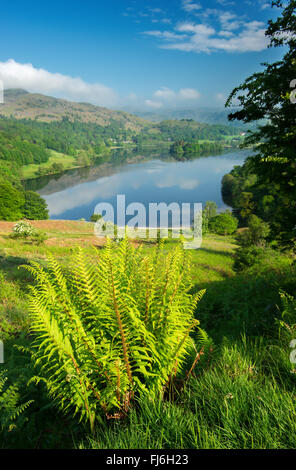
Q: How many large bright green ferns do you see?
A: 1